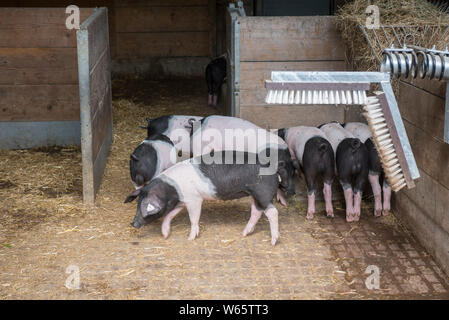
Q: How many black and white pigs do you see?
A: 8